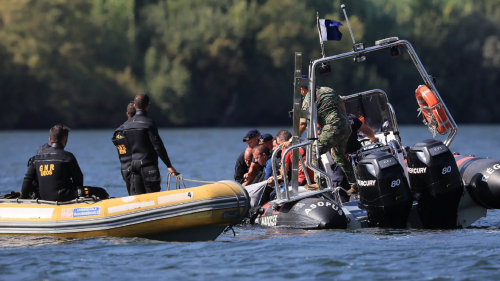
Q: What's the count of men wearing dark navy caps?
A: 2